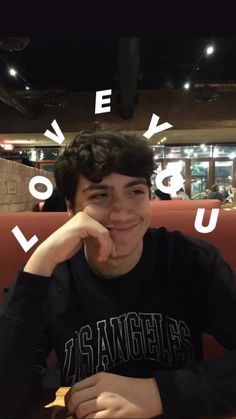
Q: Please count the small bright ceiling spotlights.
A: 4